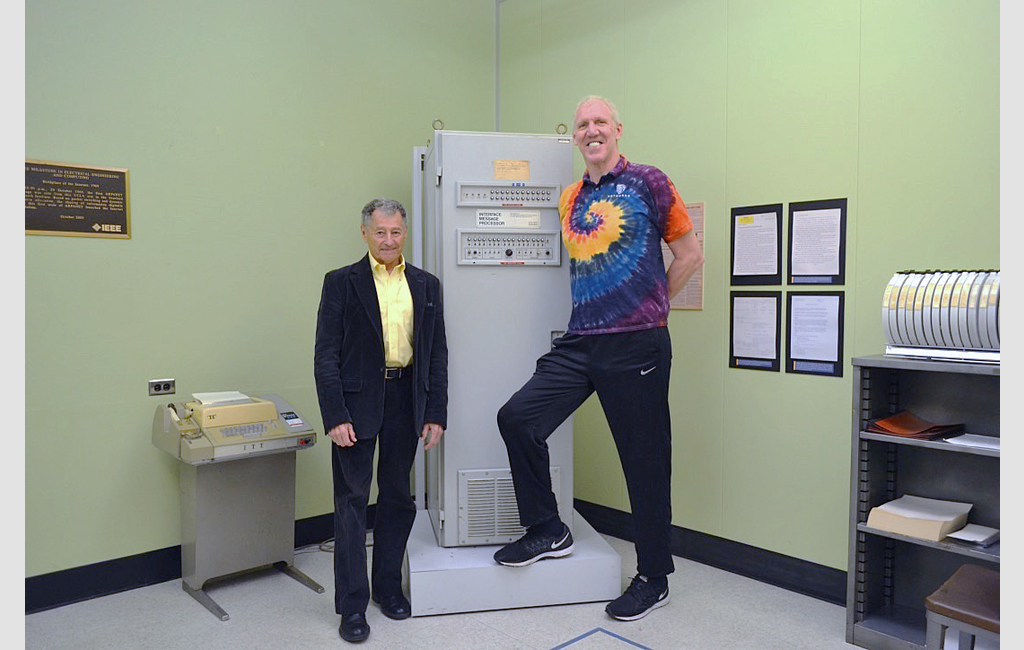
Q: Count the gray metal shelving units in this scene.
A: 1